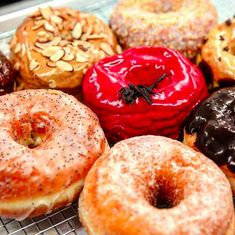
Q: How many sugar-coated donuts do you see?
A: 2